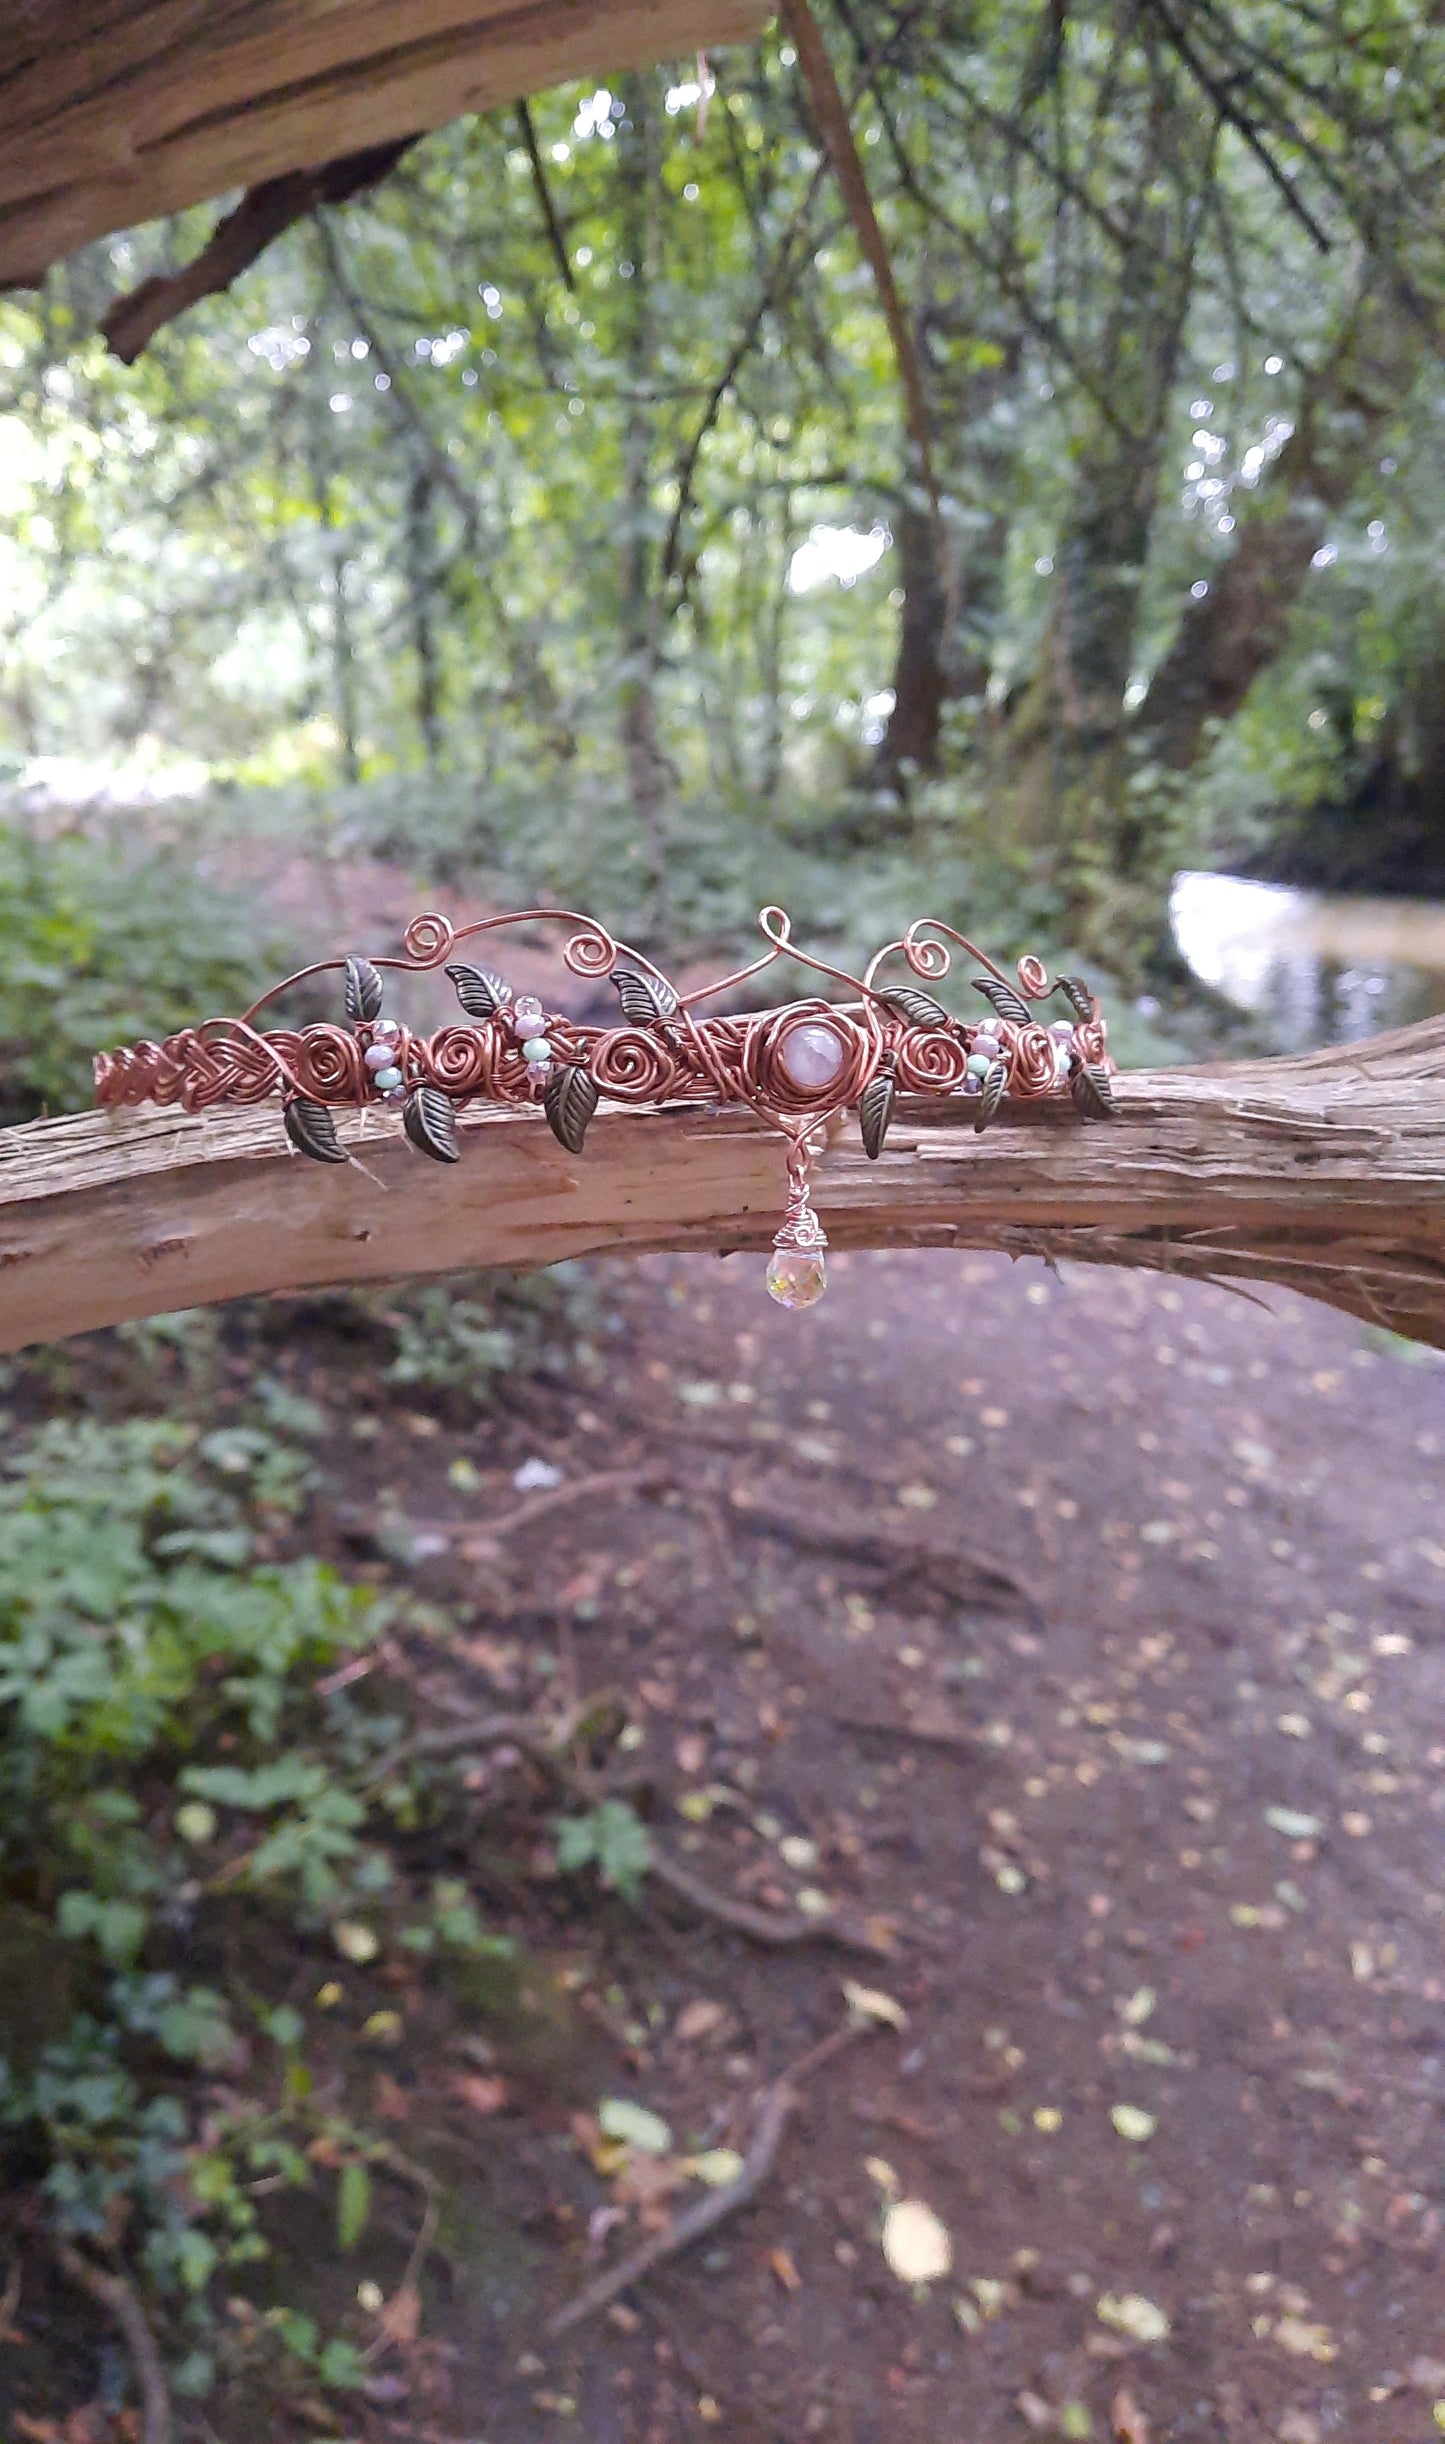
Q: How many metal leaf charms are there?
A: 12